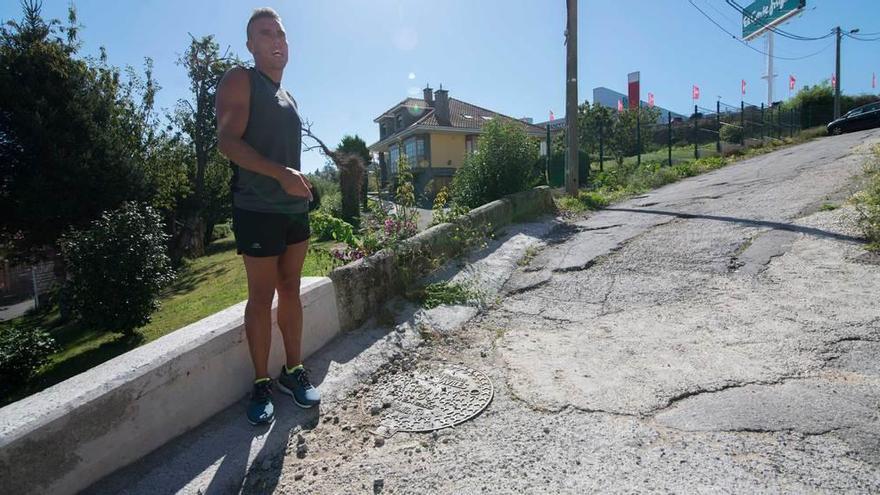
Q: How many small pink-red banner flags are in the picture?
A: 8